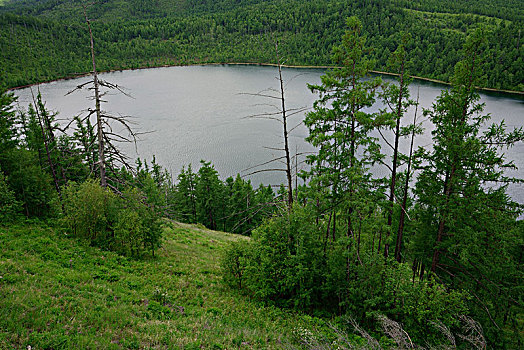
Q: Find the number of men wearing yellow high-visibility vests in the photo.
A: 0